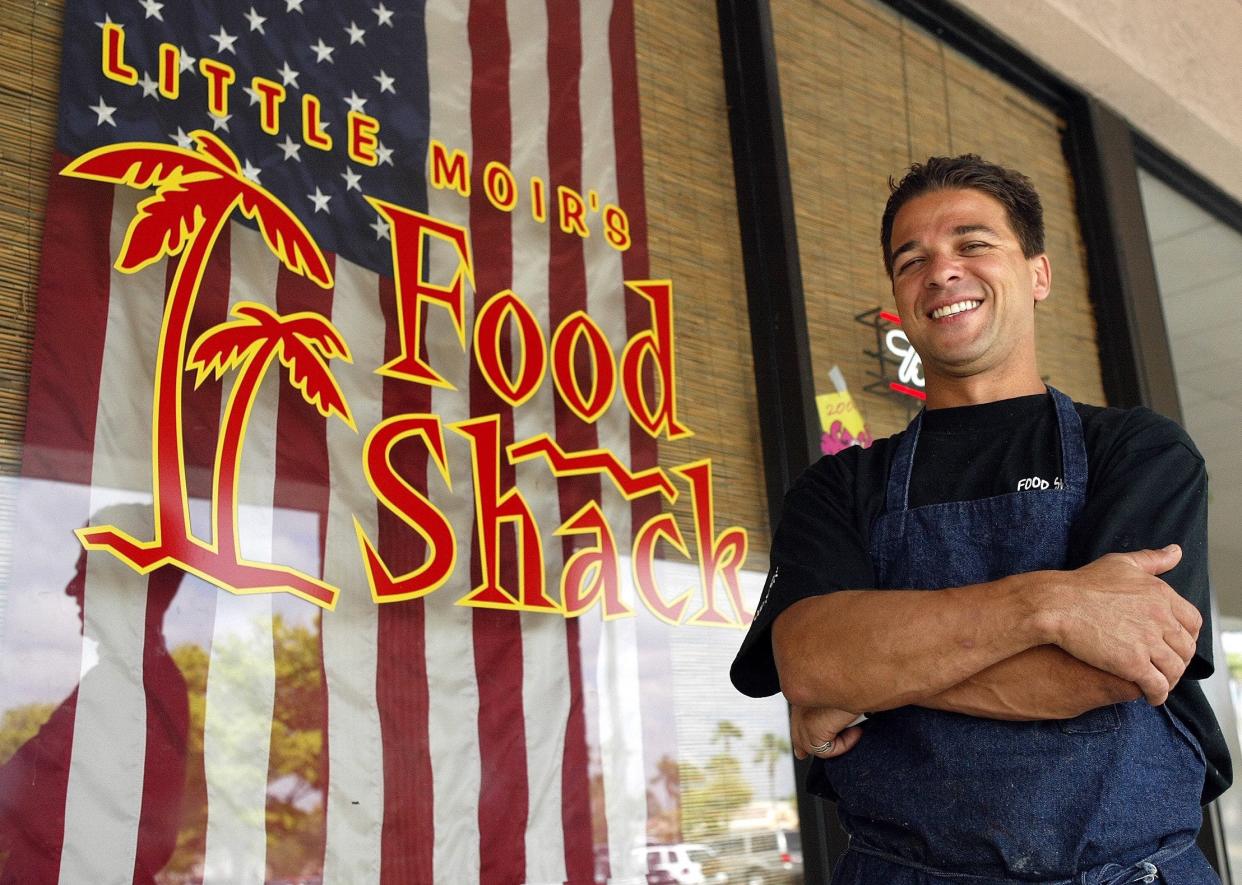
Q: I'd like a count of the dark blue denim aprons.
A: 1